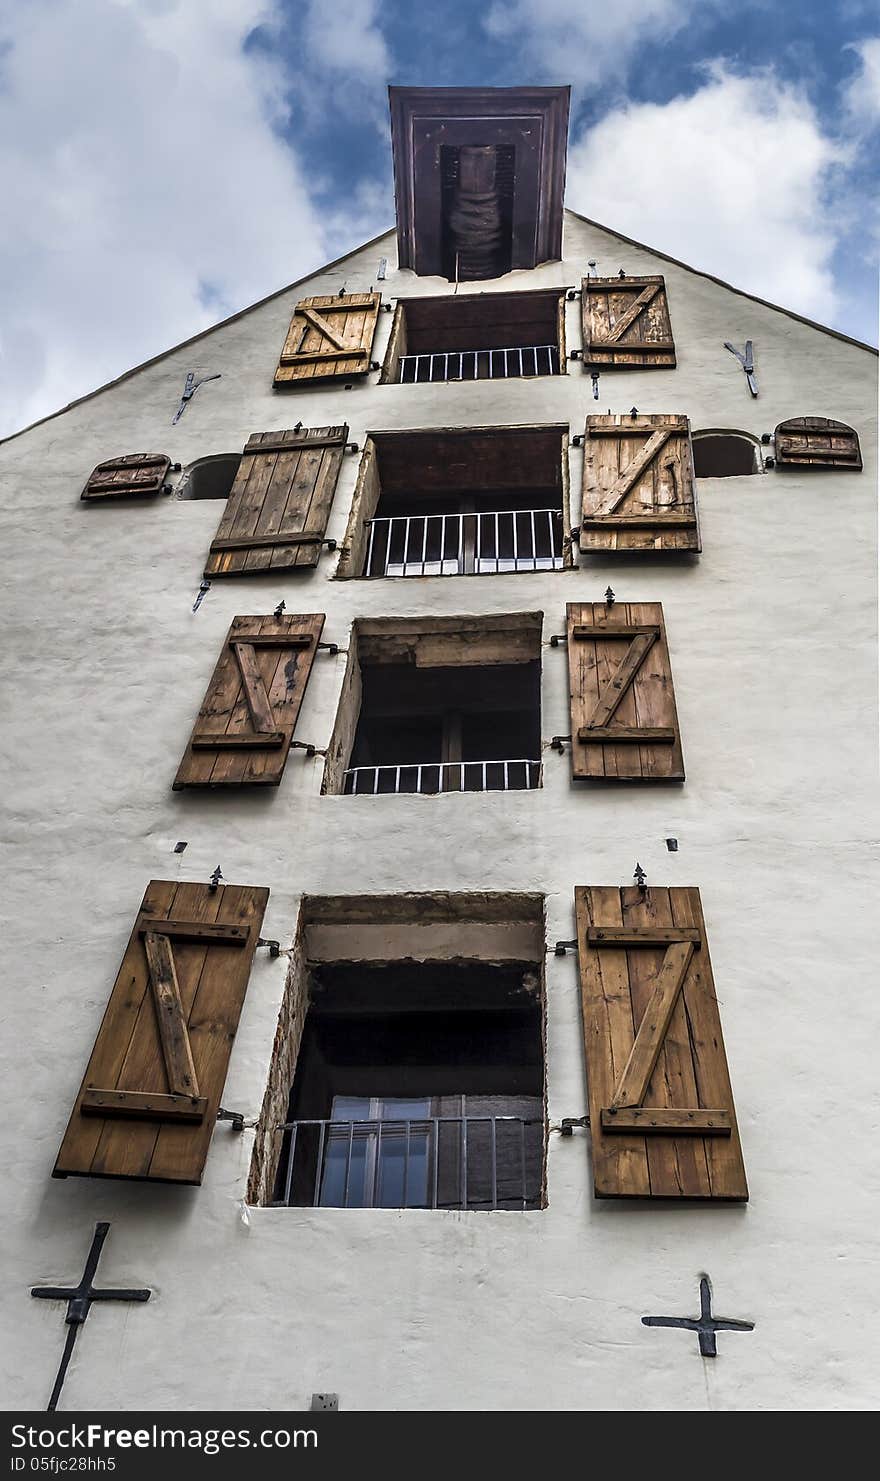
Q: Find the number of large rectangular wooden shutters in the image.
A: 8